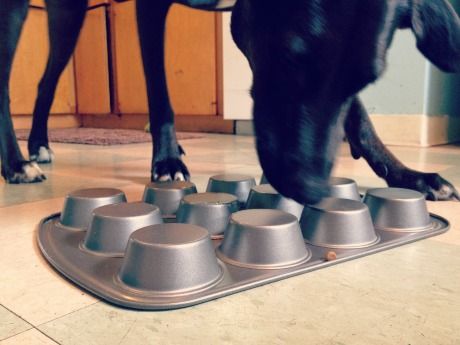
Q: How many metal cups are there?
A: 12